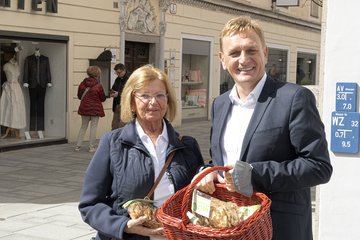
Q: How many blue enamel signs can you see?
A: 2